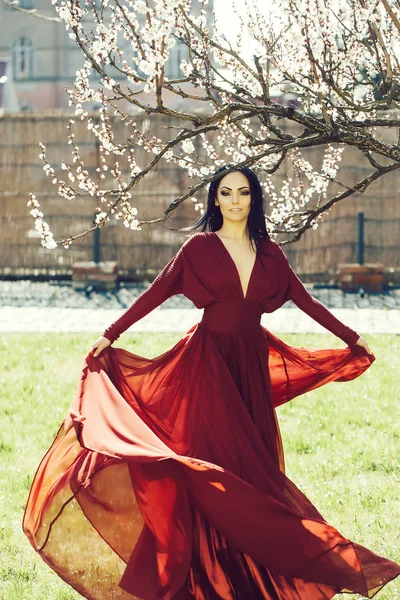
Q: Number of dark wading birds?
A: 0